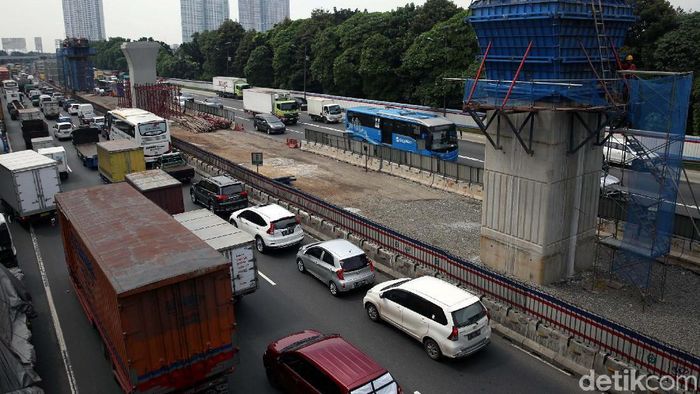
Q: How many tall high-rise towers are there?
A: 3